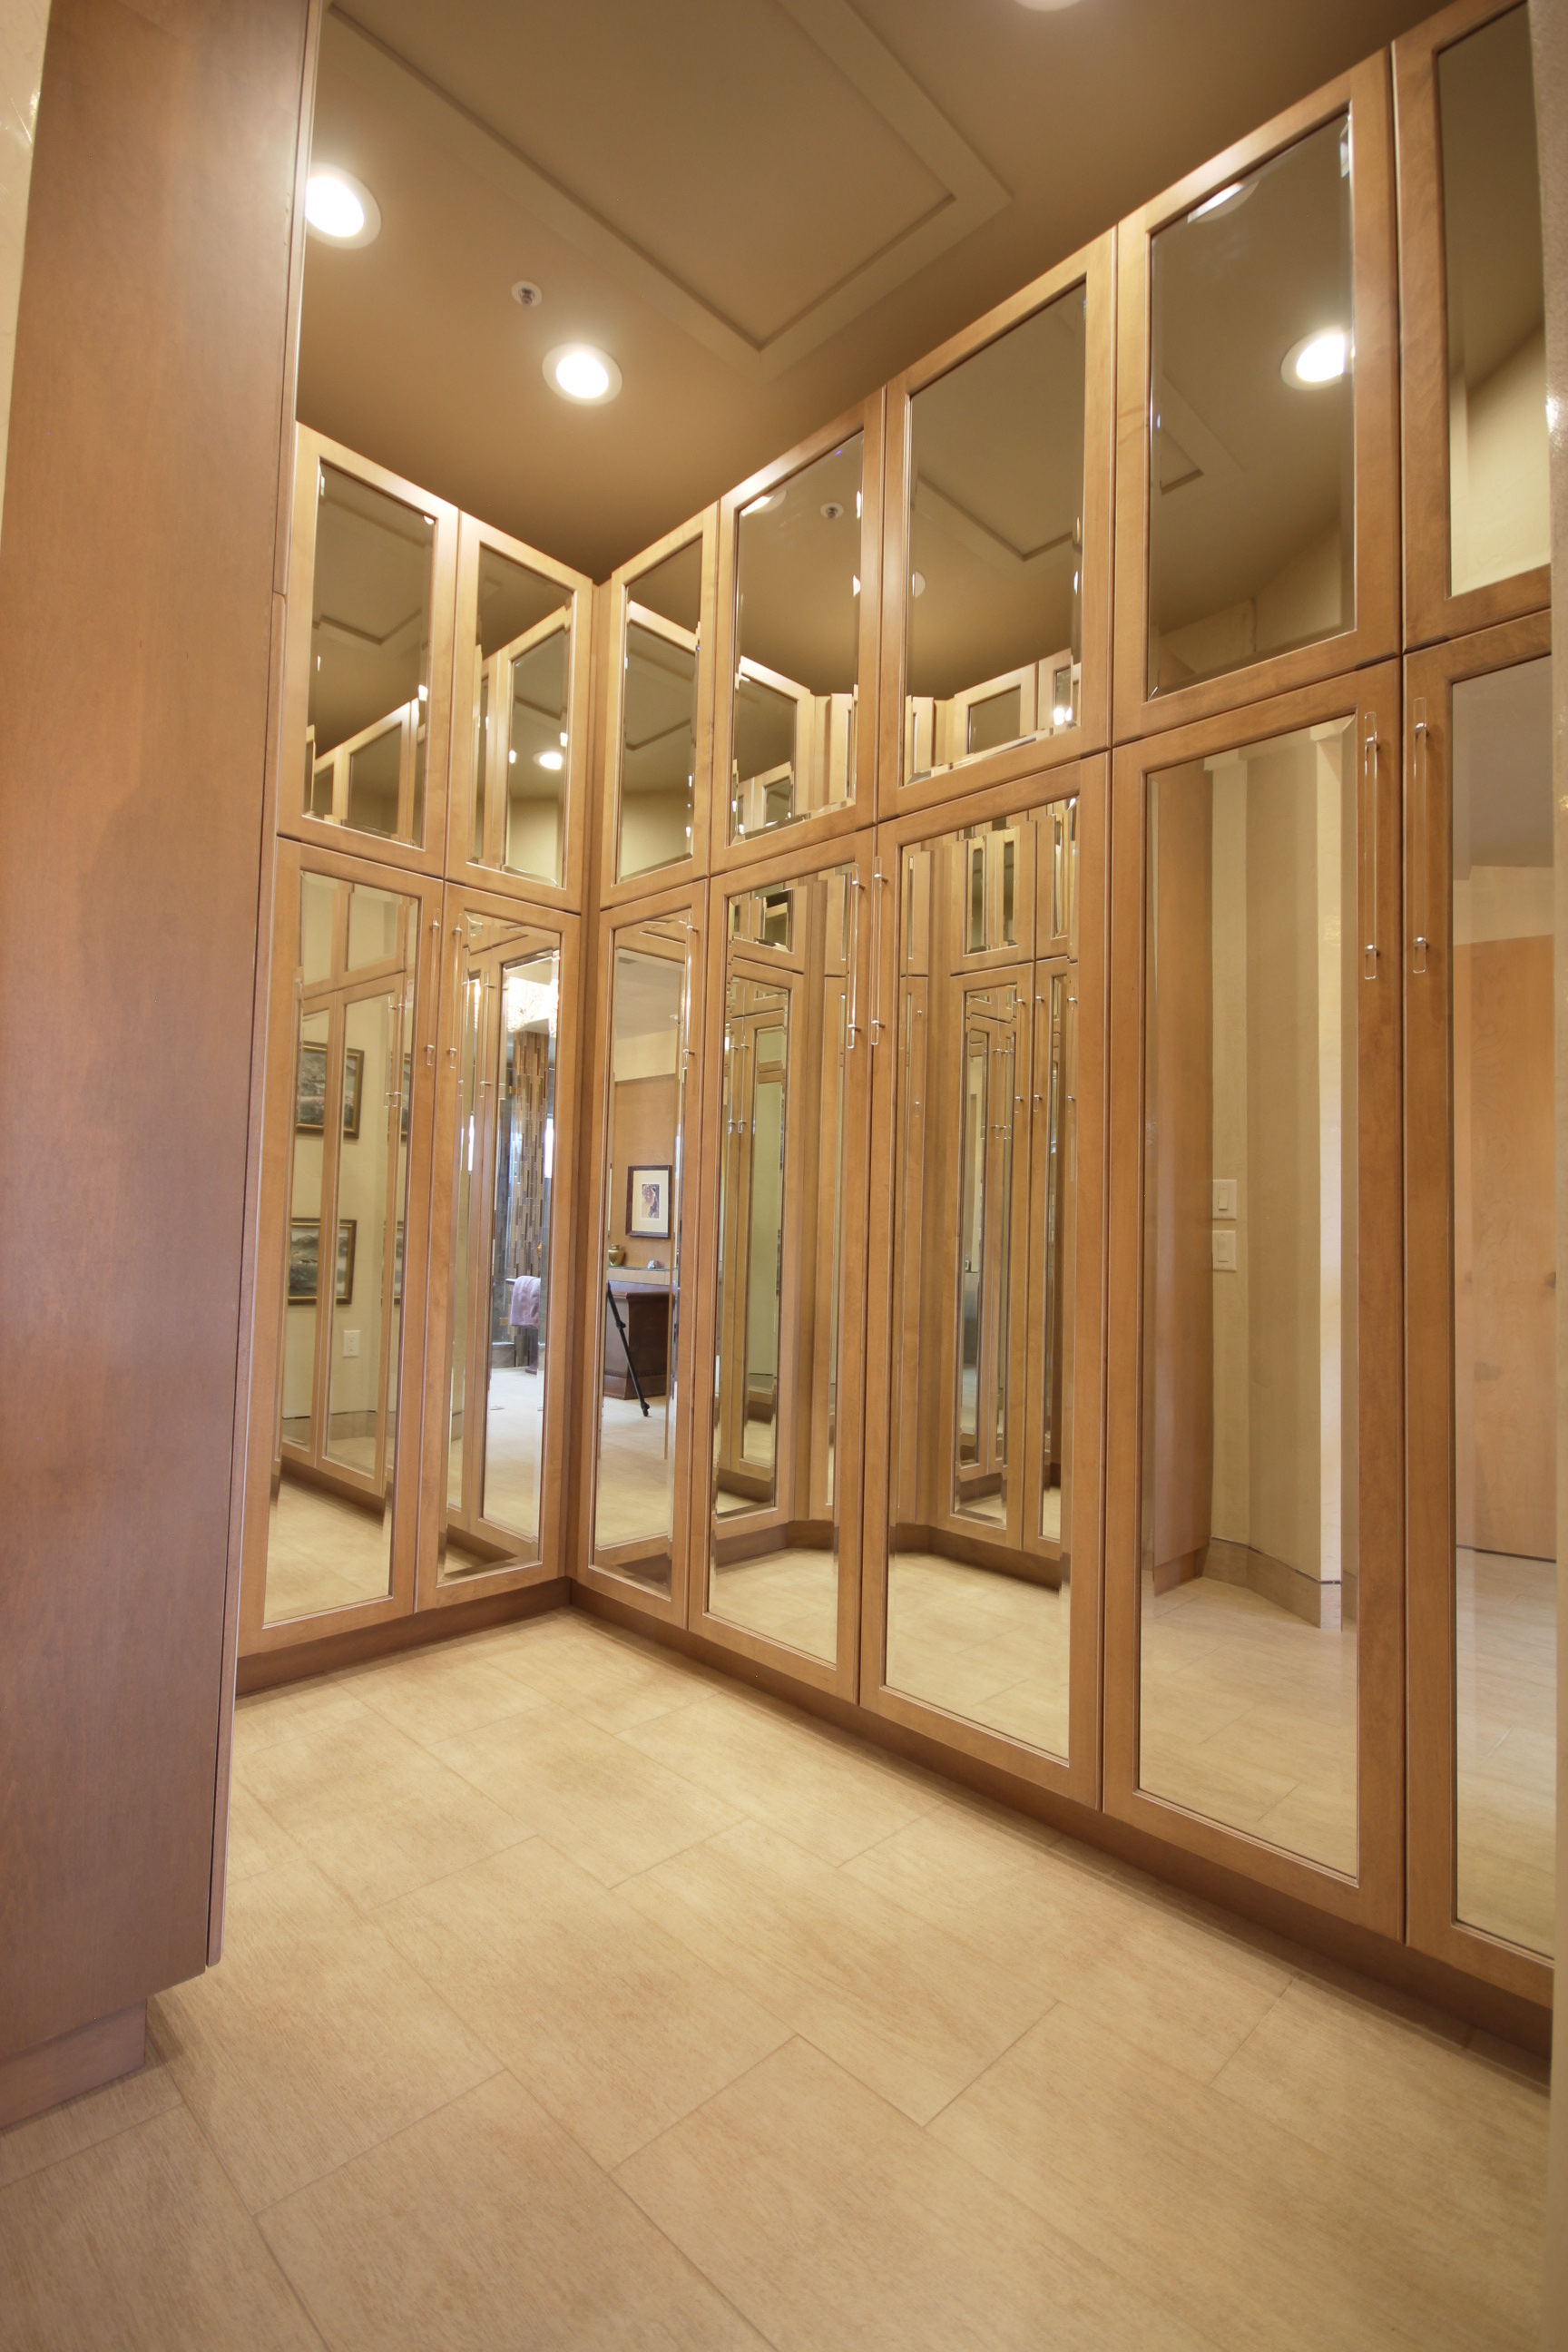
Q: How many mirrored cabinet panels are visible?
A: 14